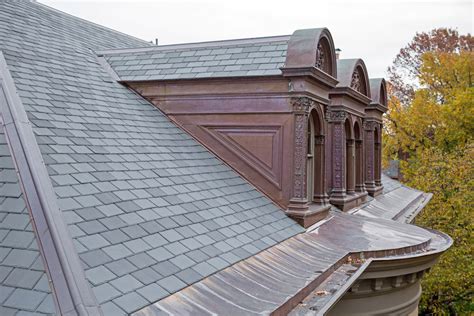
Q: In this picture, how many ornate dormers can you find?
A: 3